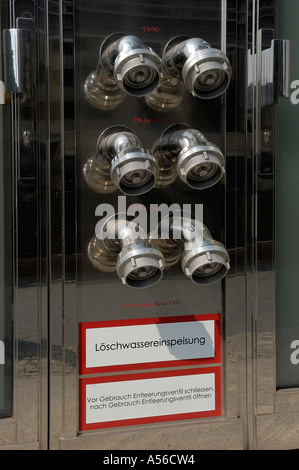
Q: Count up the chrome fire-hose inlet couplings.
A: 6